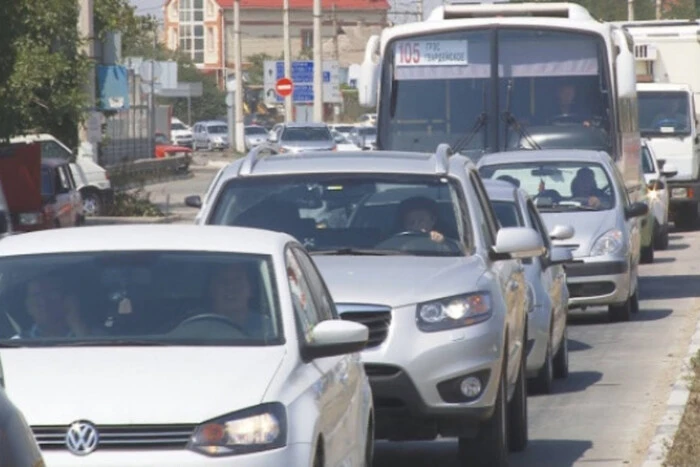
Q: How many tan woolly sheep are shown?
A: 0